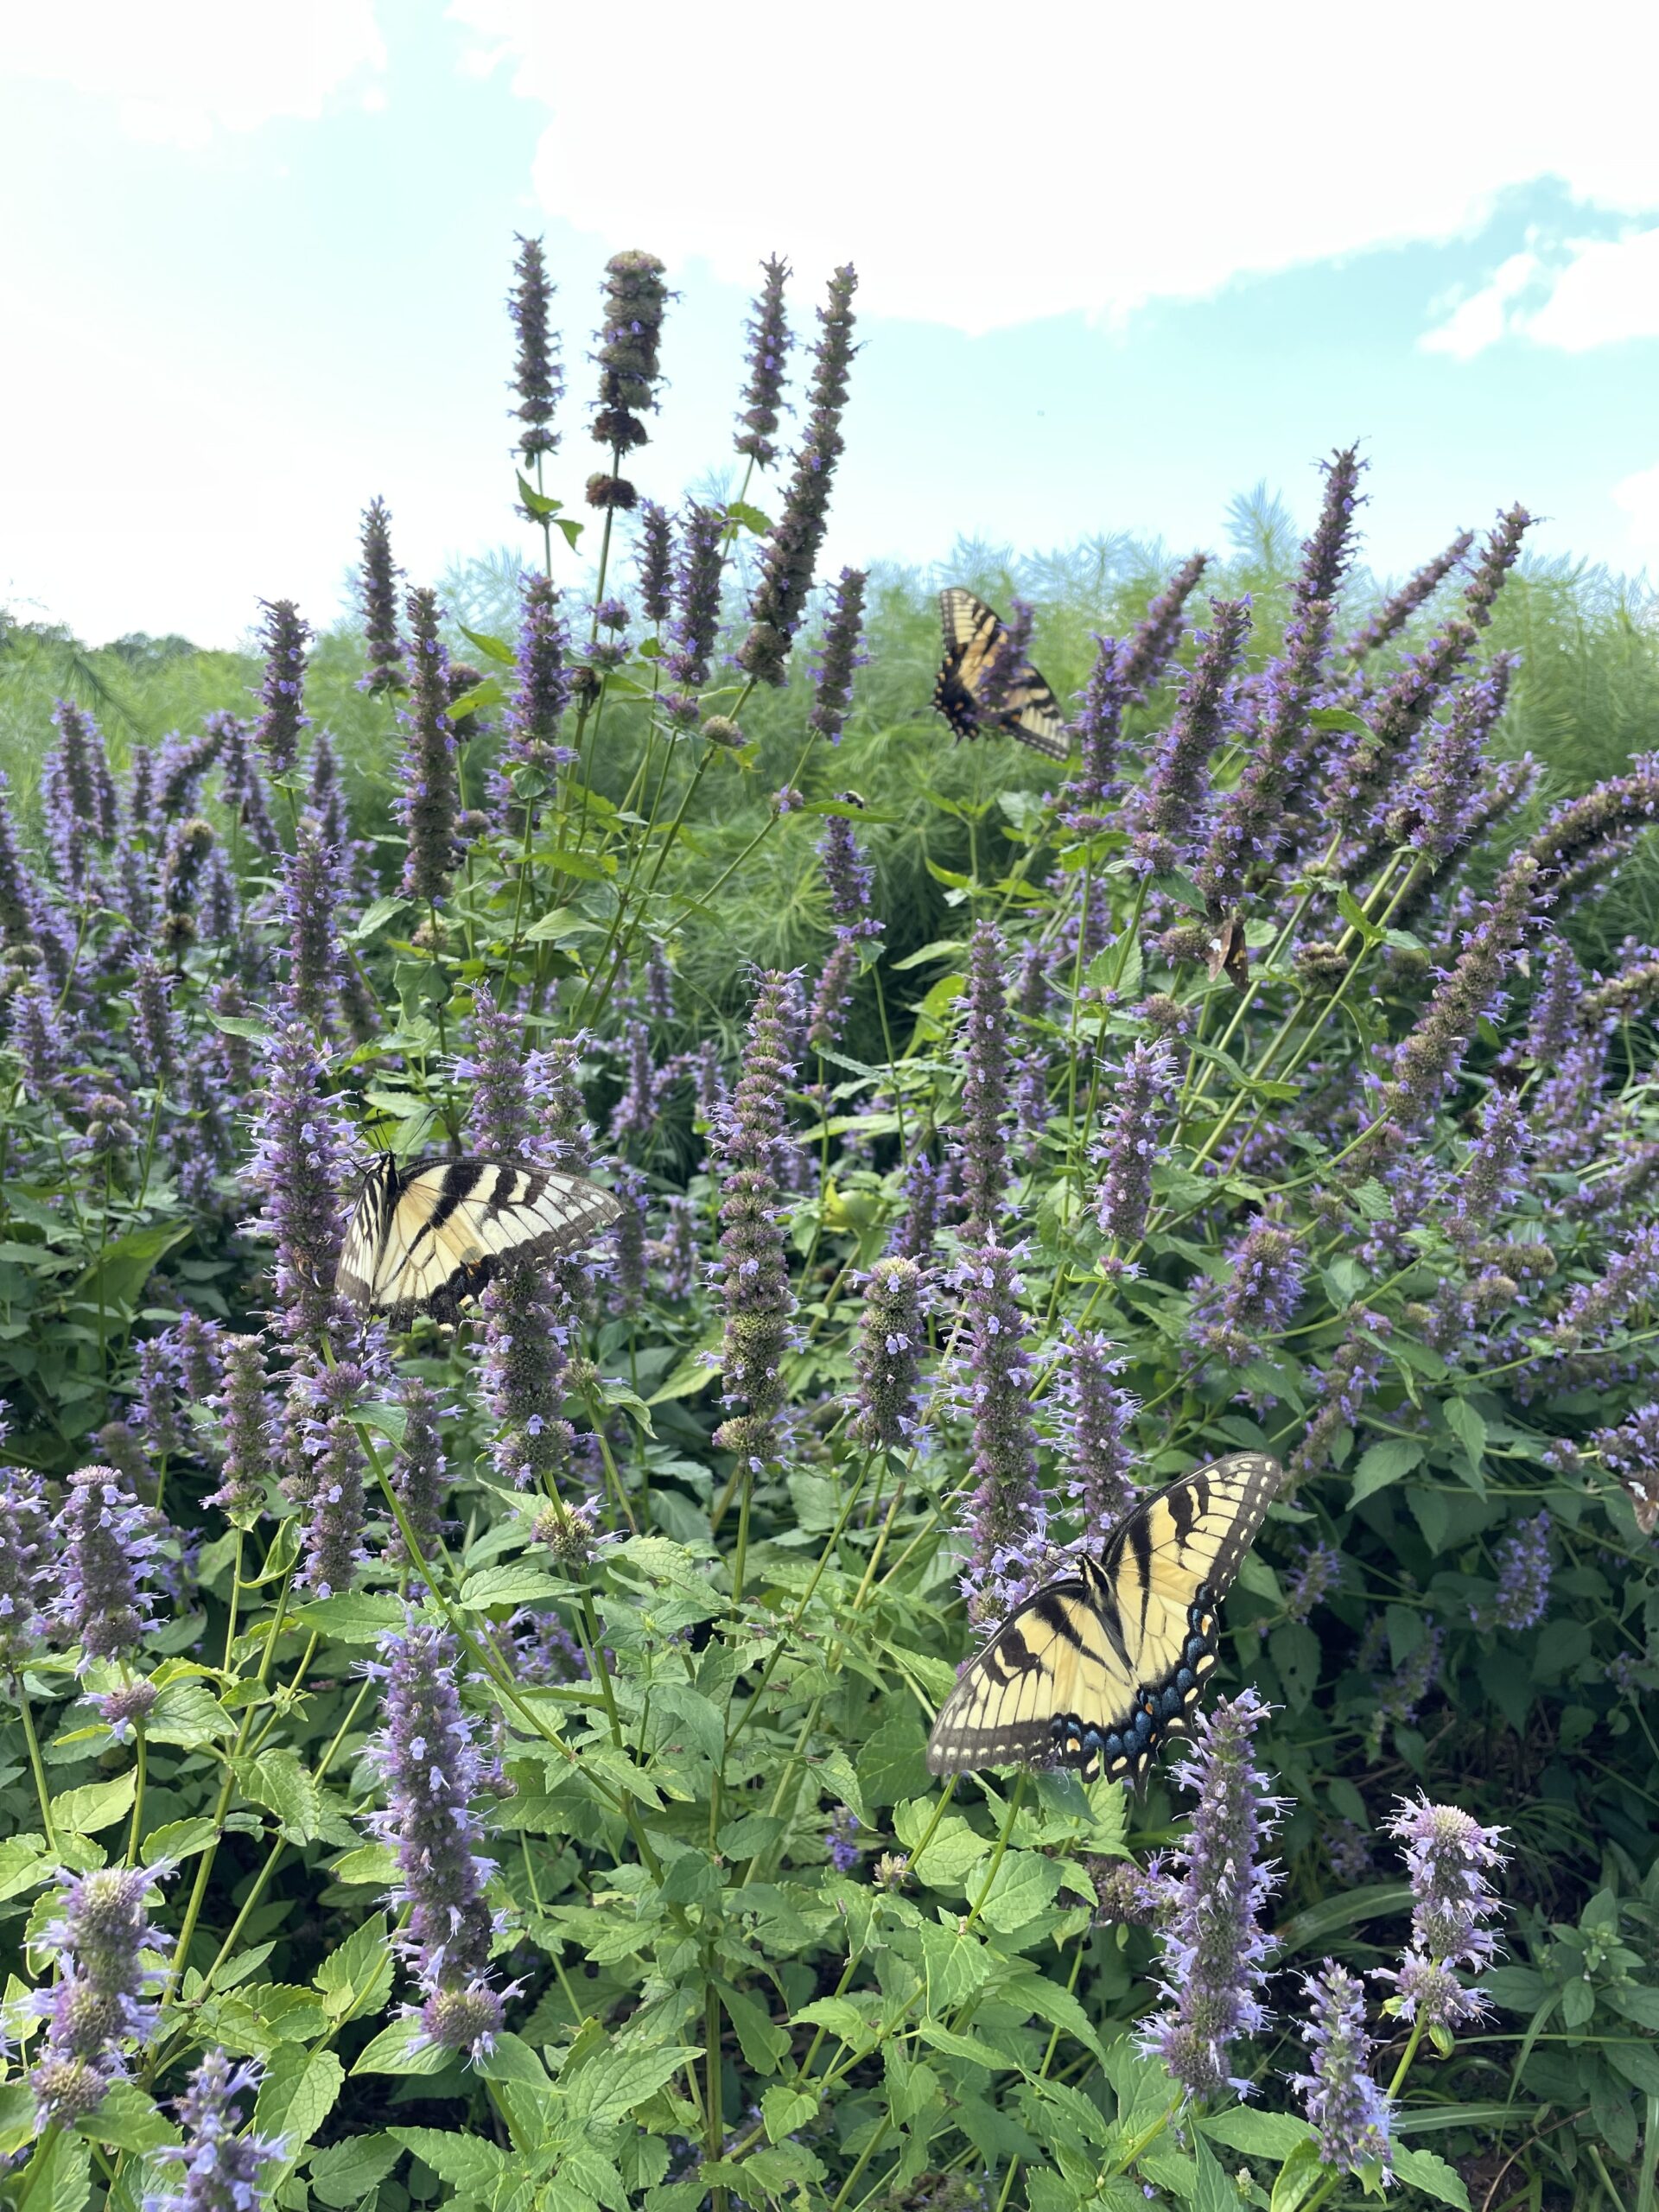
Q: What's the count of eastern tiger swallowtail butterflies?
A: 3